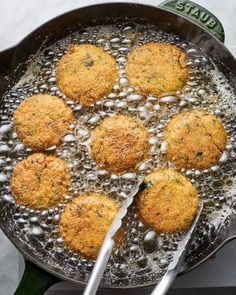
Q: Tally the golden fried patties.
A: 8